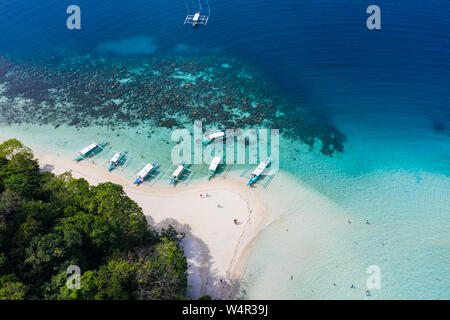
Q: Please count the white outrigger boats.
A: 8